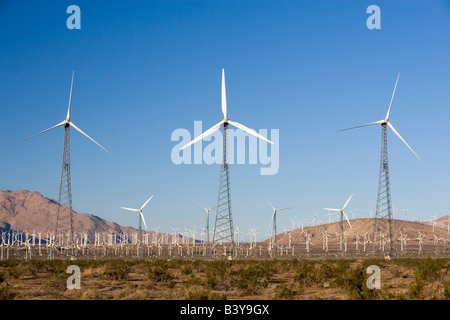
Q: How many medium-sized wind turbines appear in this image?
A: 4